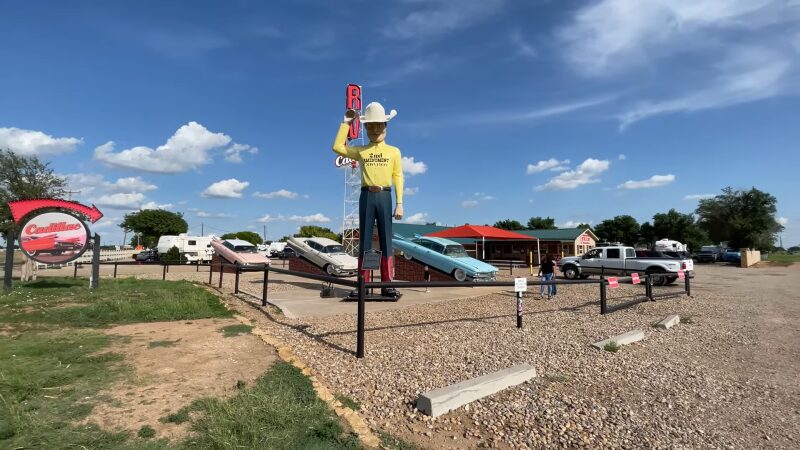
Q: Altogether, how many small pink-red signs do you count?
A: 3